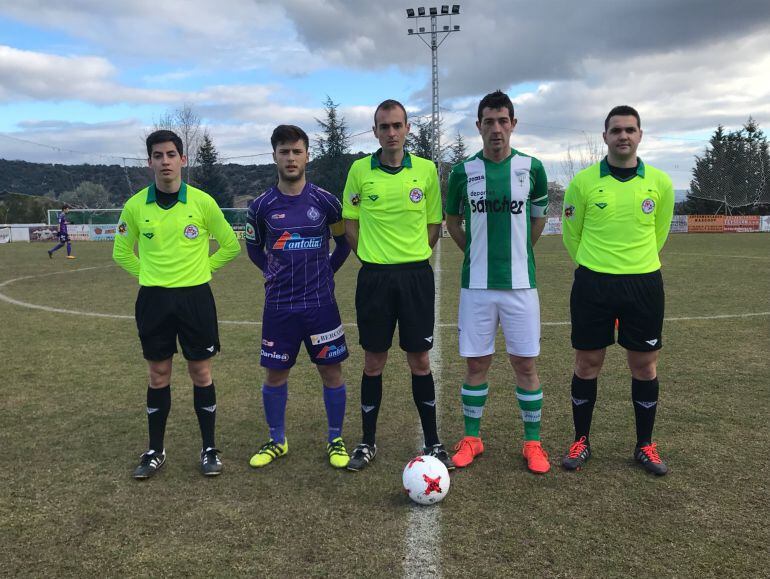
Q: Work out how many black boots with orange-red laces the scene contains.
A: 2